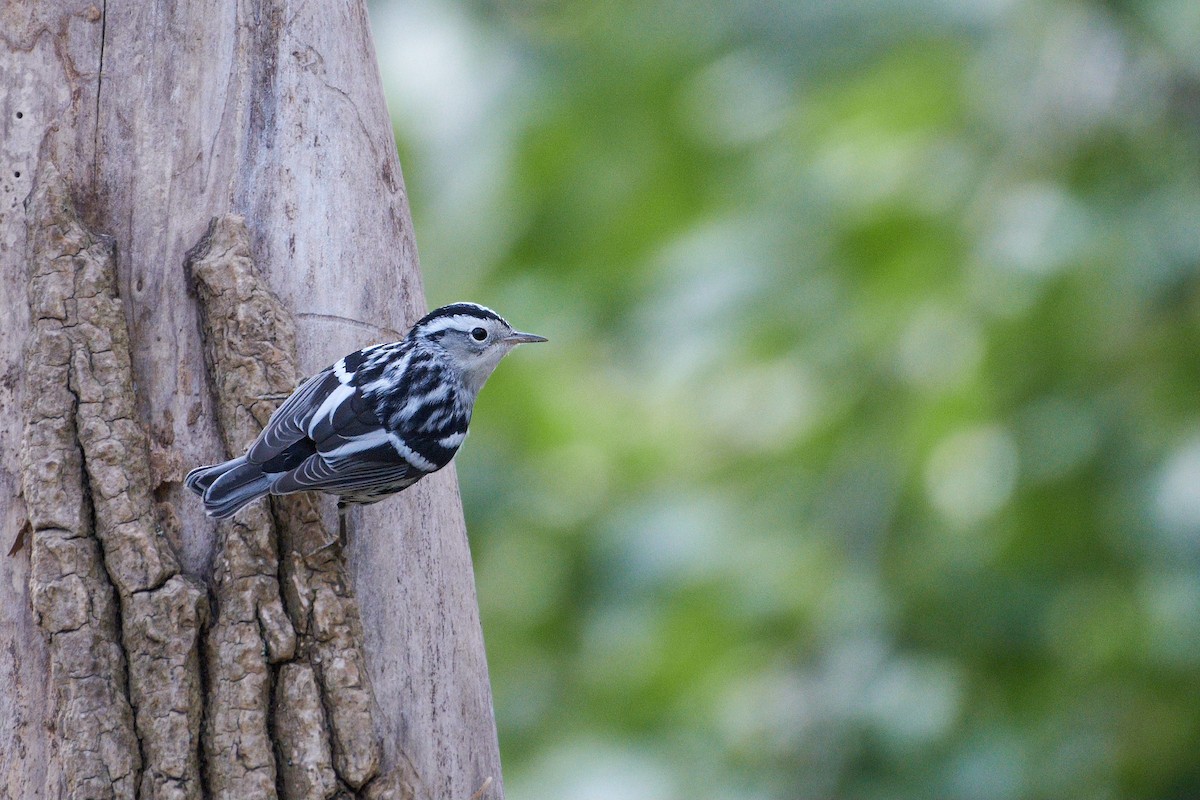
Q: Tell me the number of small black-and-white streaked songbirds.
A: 1